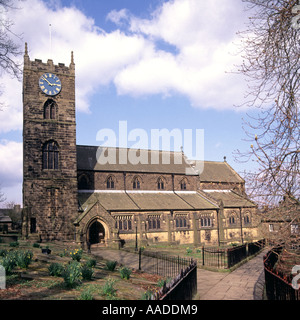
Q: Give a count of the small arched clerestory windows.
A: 5